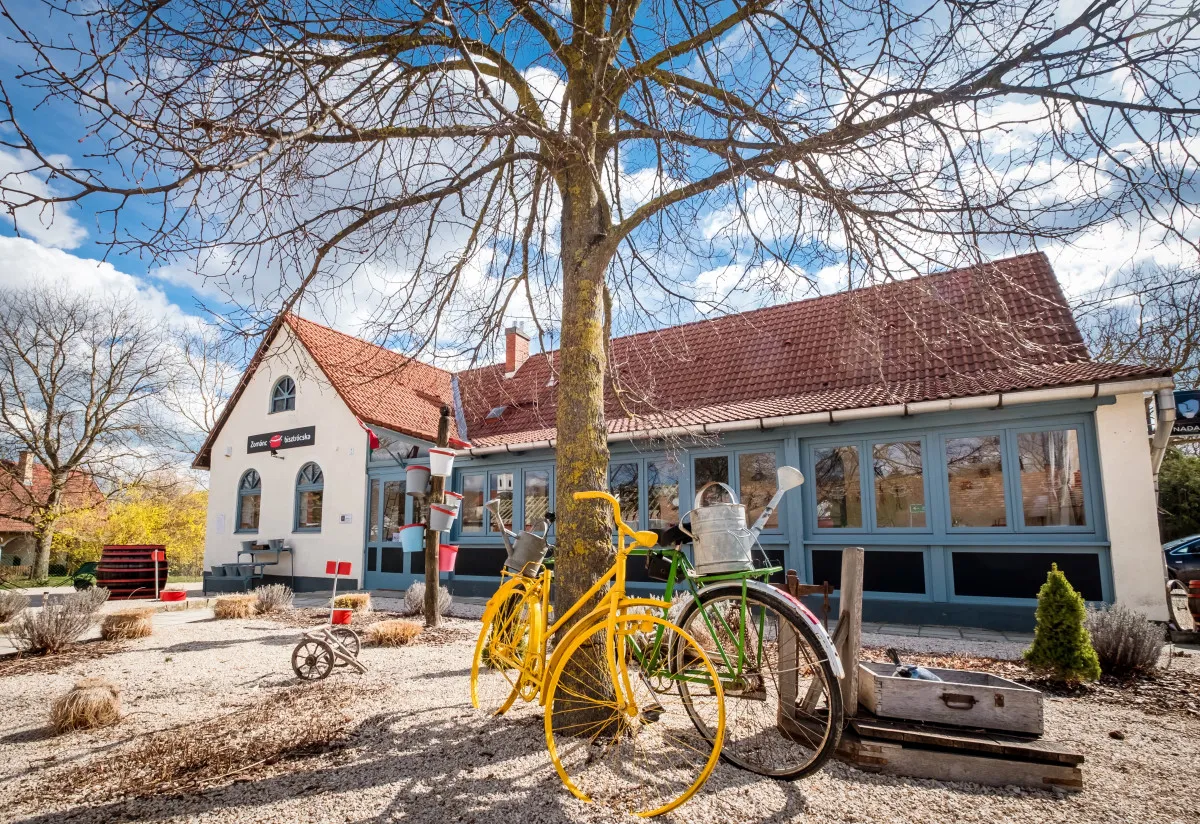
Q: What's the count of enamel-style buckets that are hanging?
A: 6